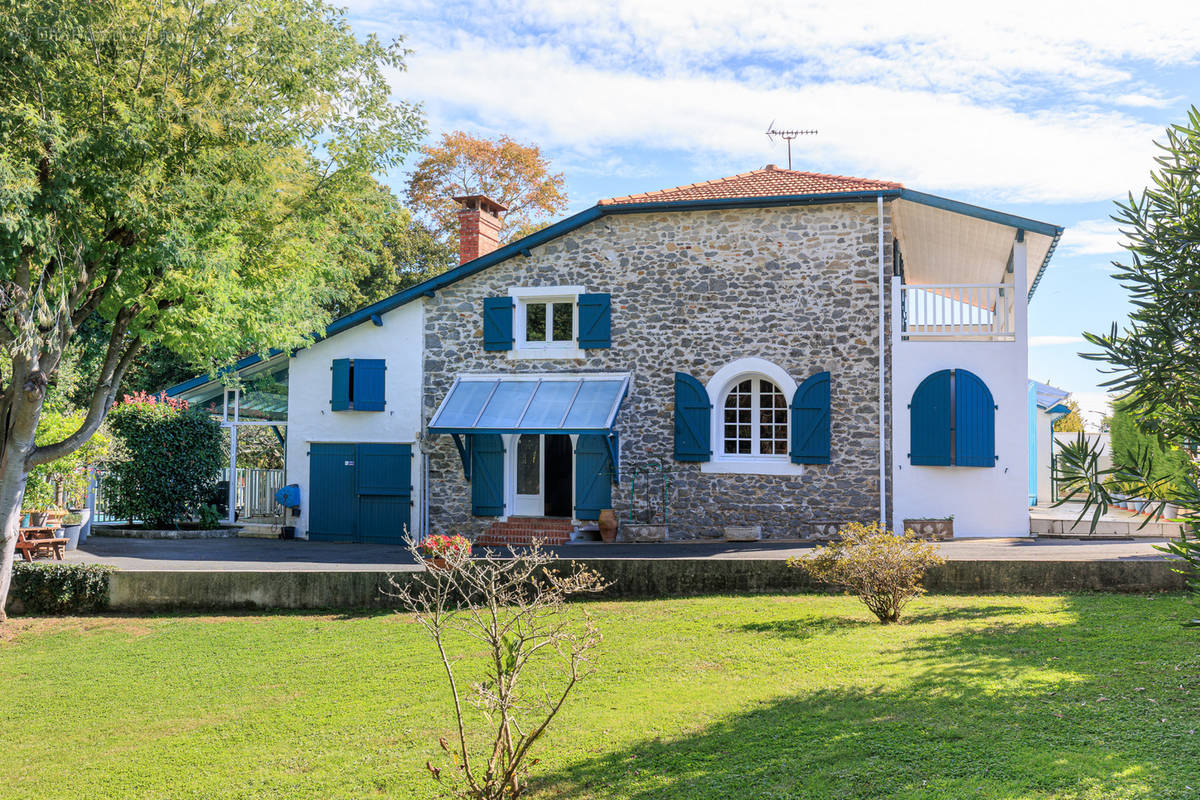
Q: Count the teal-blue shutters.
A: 10